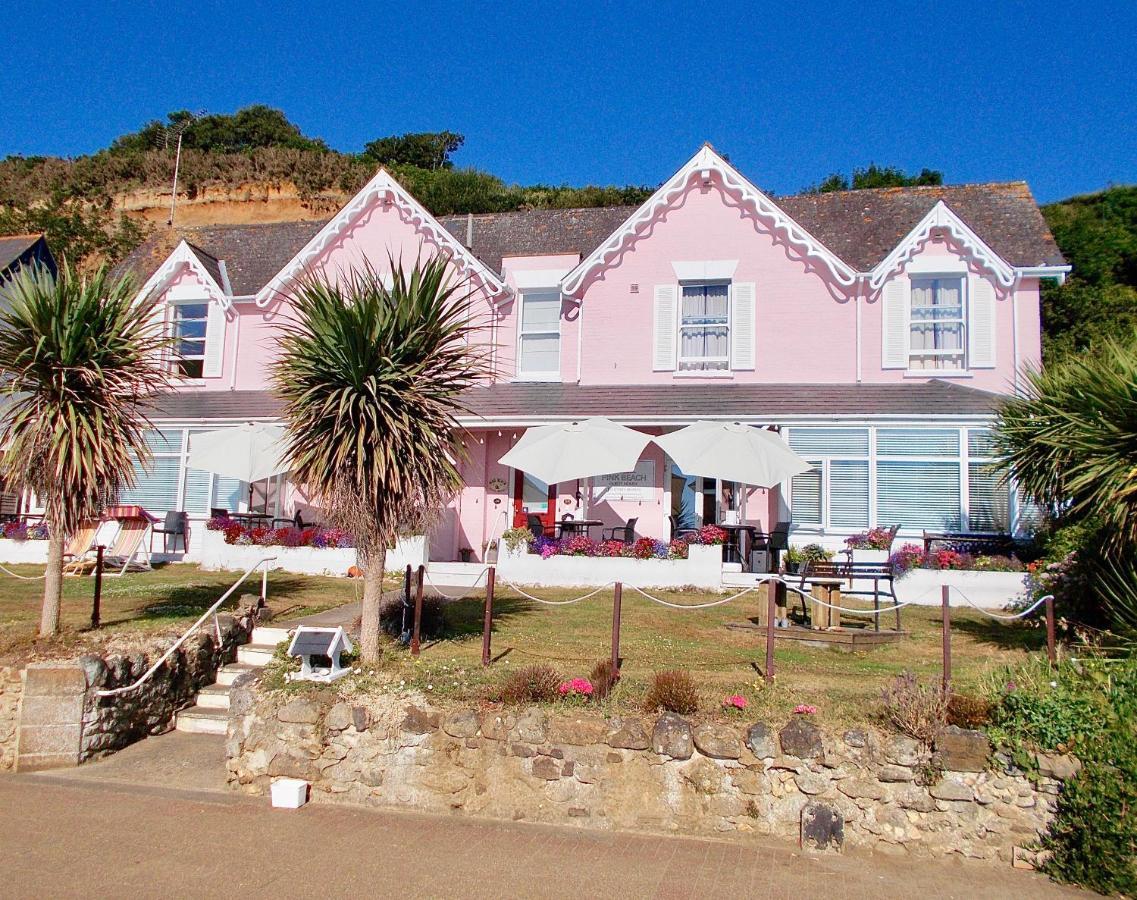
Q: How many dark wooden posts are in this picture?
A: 8